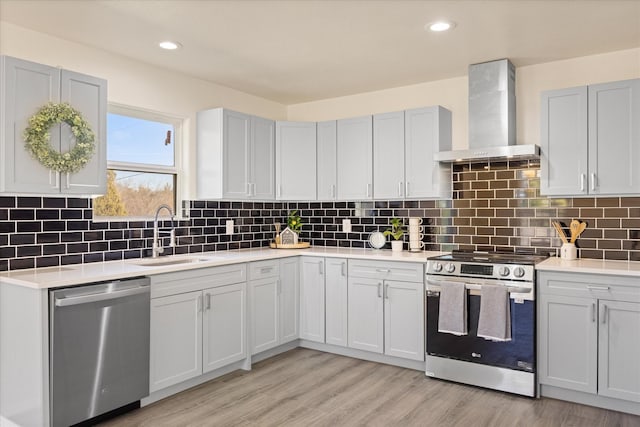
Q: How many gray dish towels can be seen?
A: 2